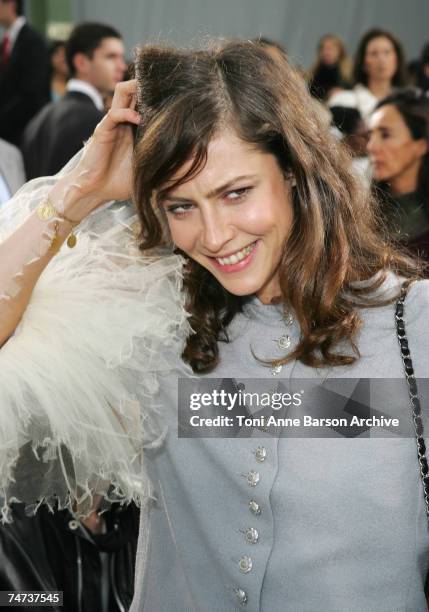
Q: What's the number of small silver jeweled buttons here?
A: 9